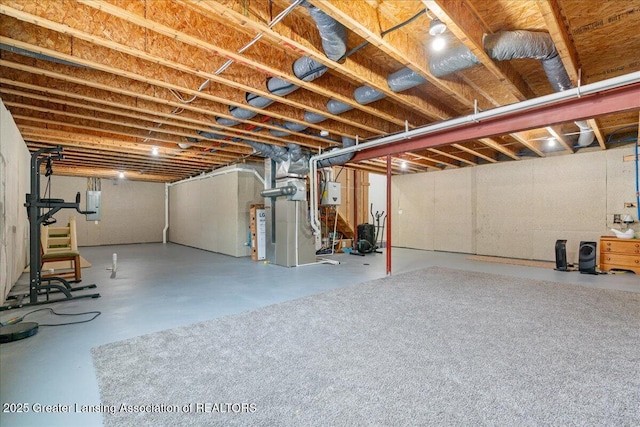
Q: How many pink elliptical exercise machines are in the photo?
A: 0